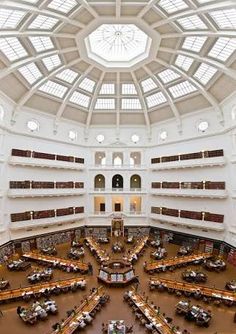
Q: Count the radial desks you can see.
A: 8